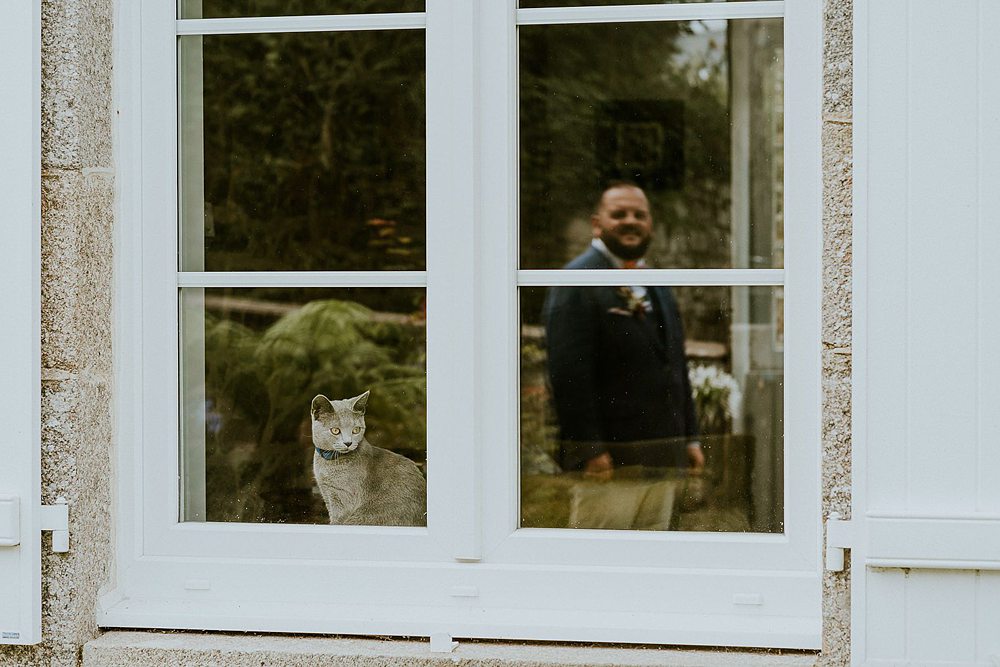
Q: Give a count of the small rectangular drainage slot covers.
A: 3